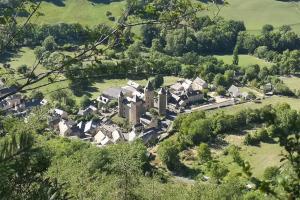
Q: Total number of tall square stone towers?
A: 4